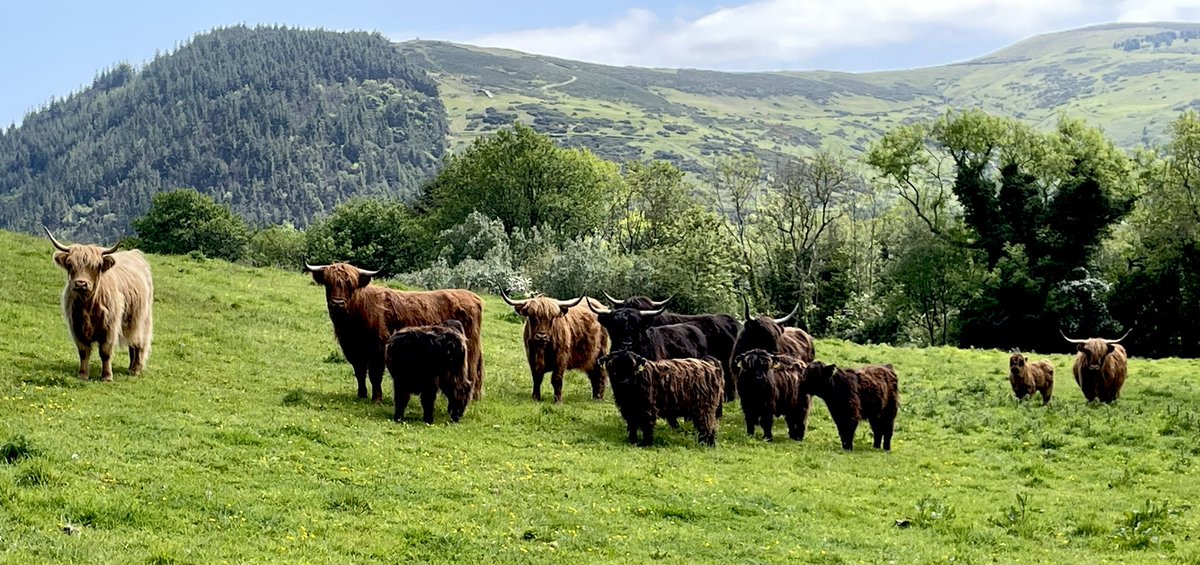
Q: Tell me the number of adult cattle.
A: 7